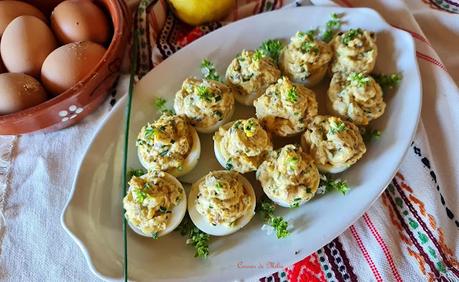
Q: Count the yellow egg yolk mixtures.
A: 12